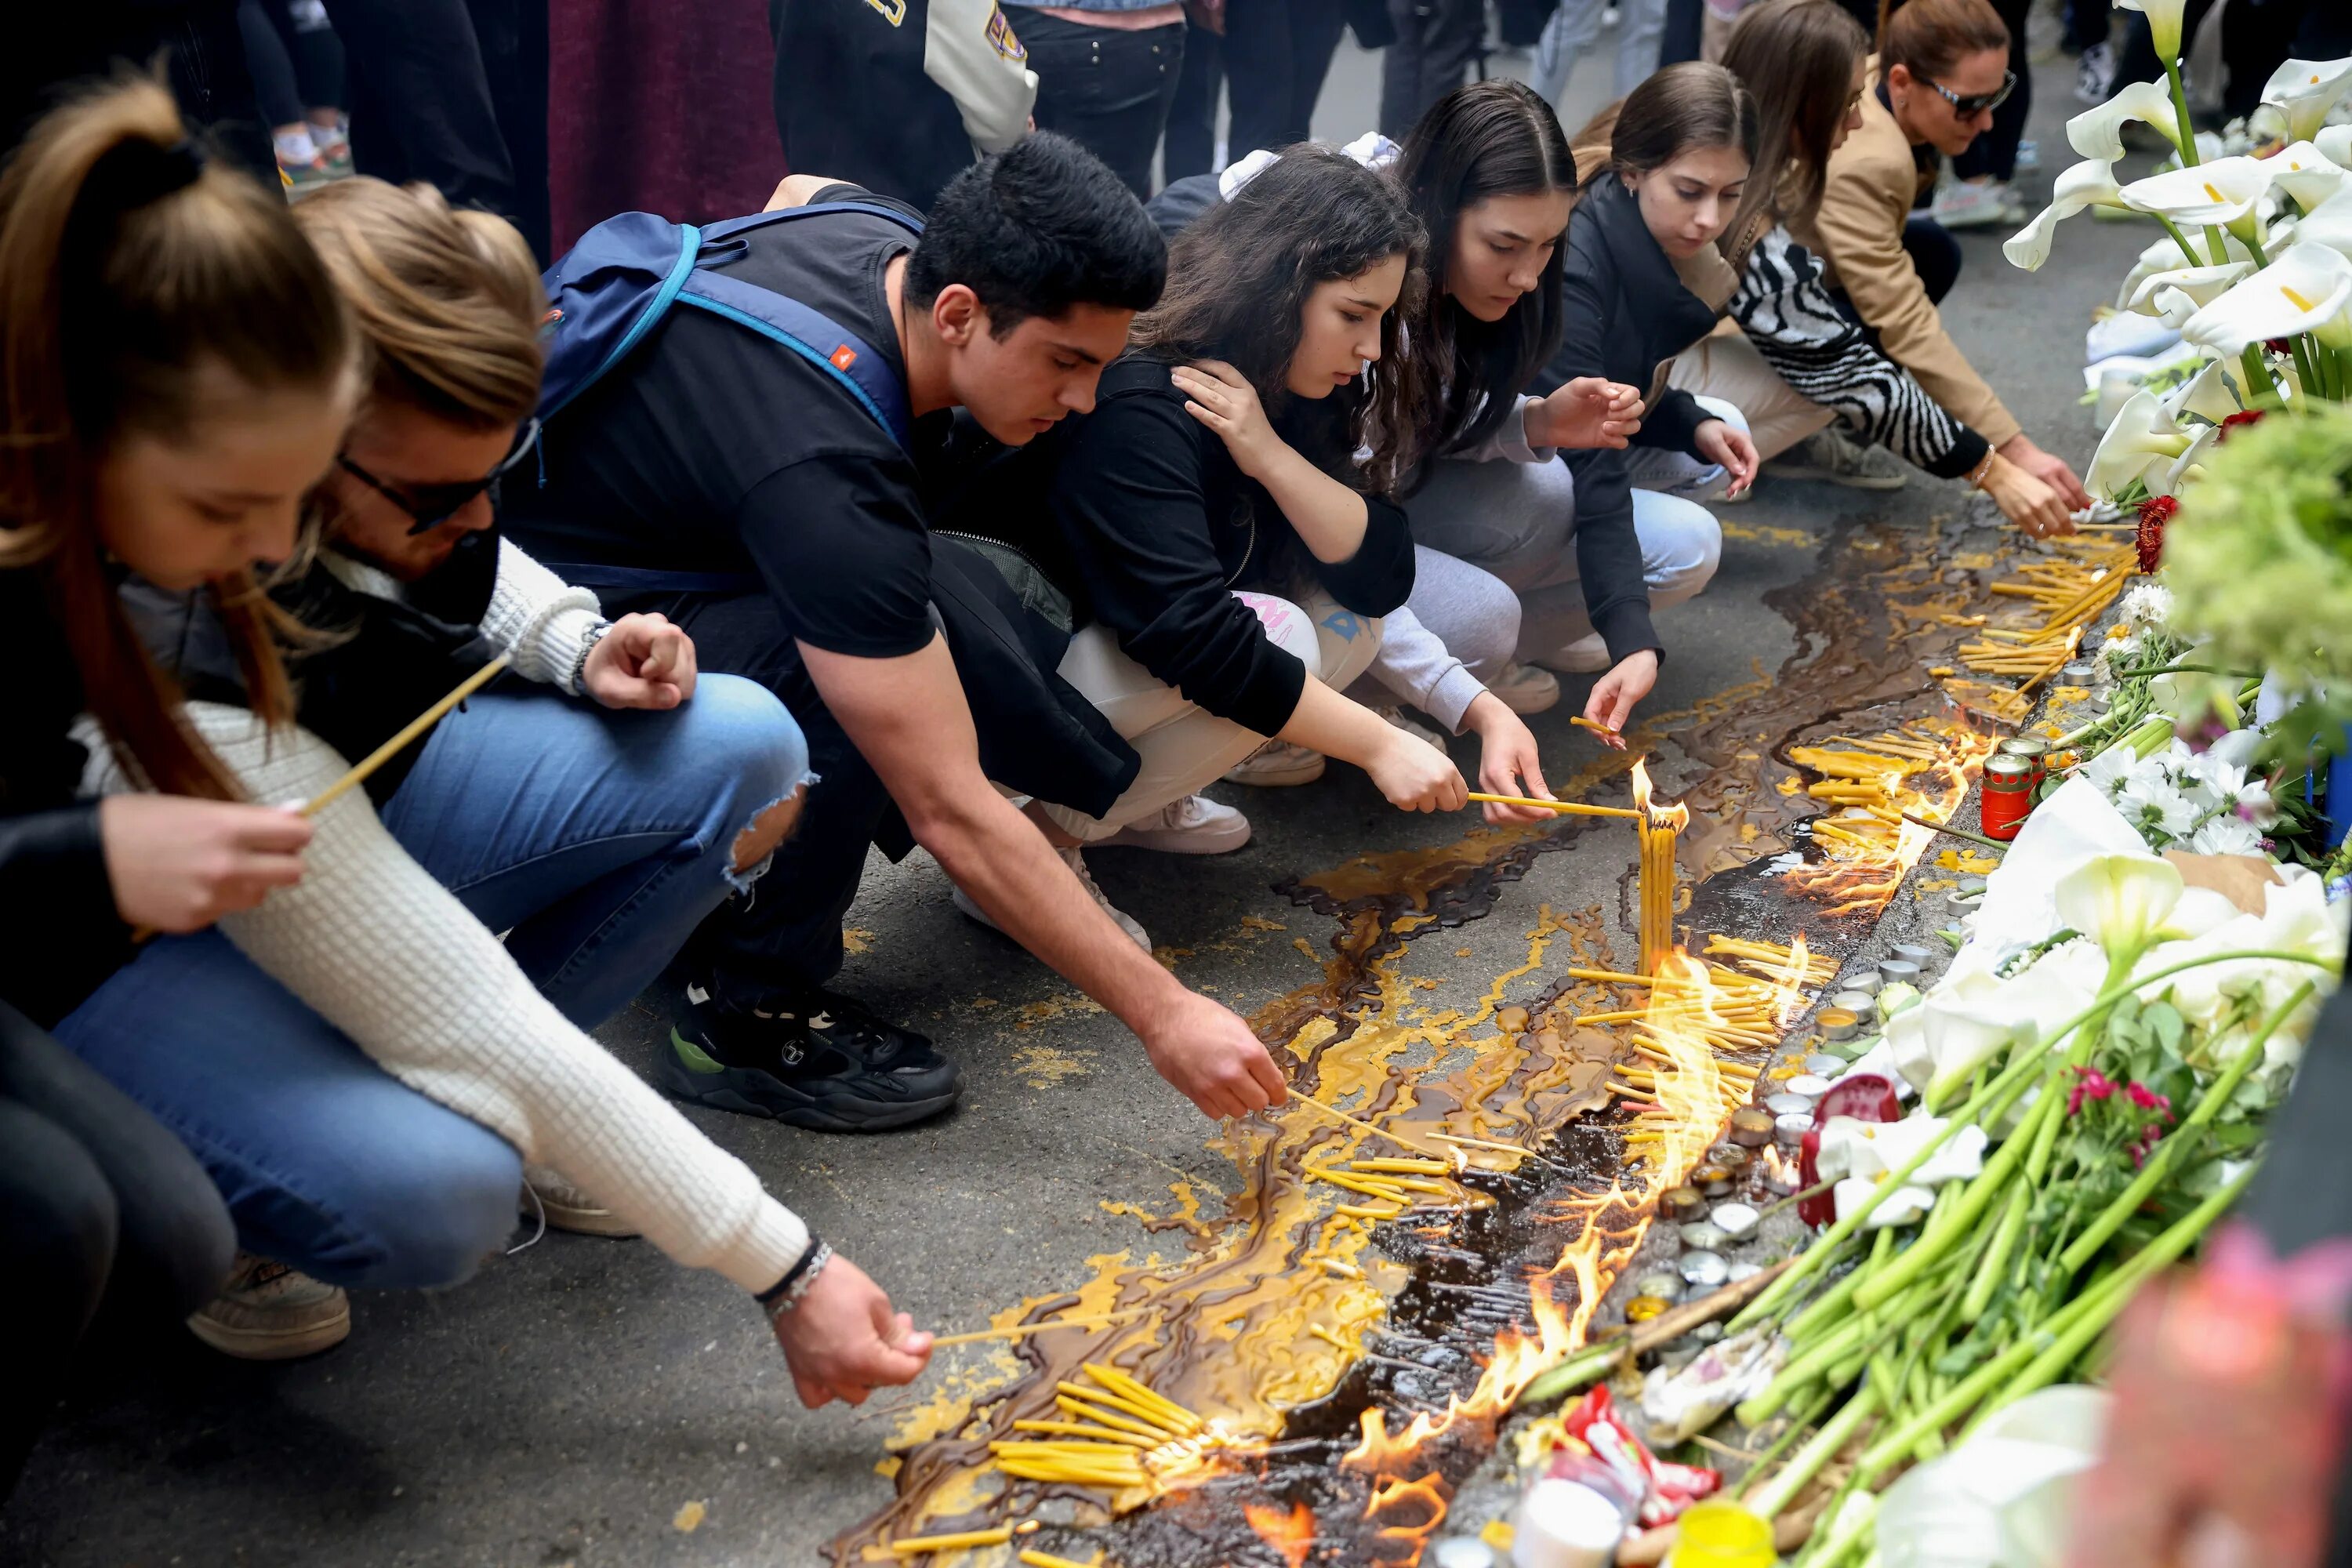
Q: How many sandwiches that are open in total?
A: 0